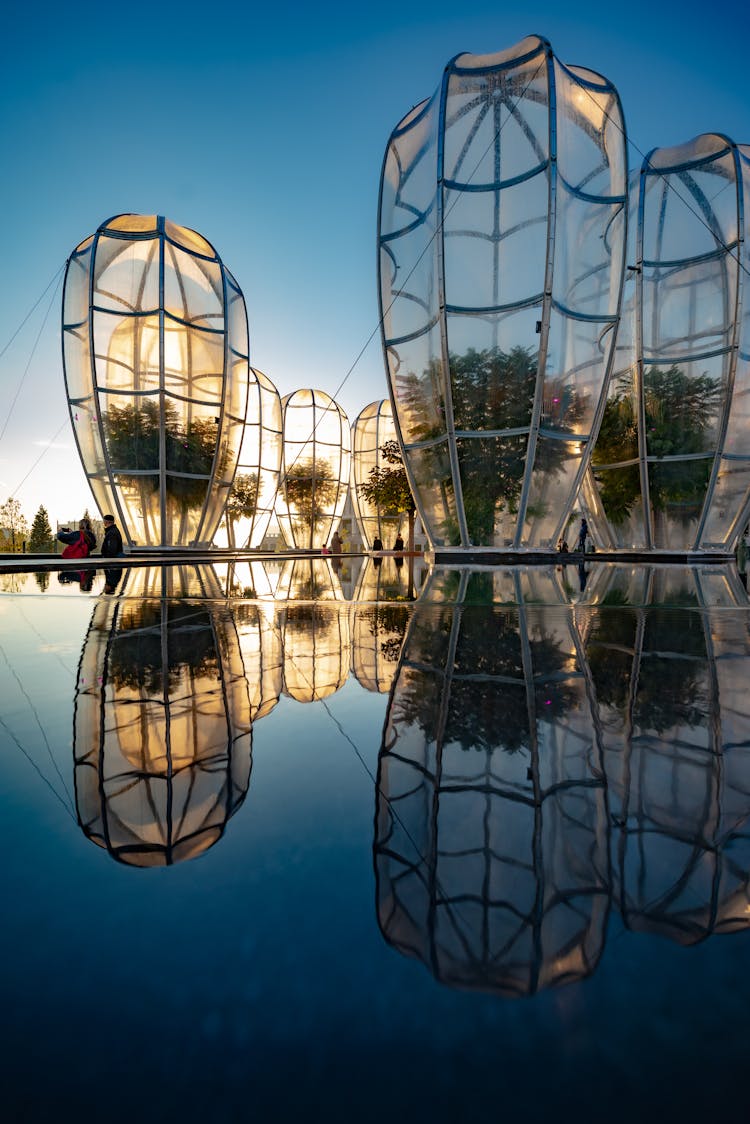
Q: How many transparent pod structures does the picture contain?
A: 6